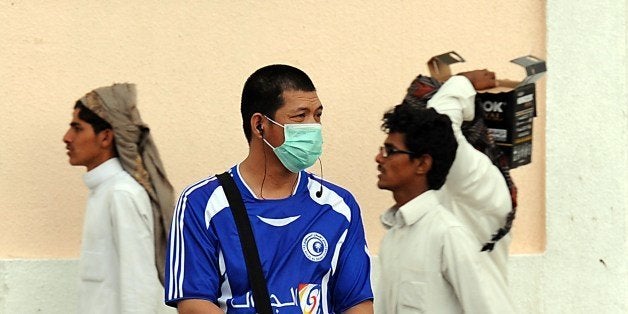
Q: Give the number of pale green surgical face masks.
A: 1